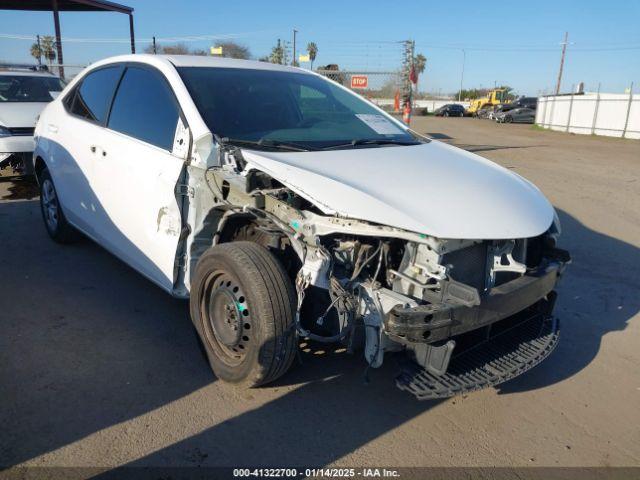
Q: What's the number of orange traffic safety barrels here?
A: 1